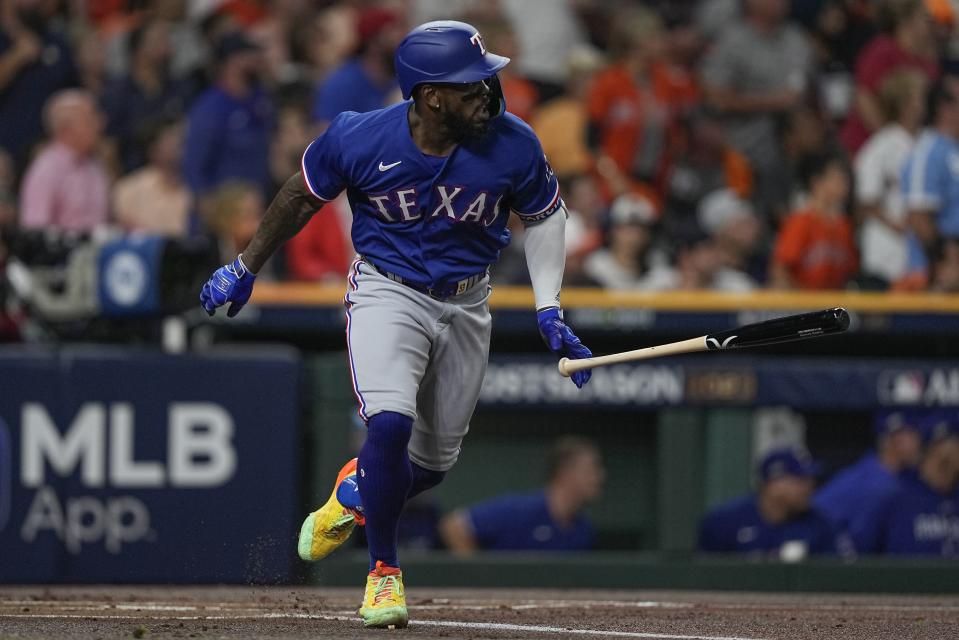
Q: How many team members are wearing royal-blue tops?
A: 5